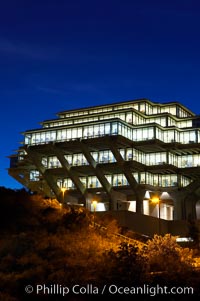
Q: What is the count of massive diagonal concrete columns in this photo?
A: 4